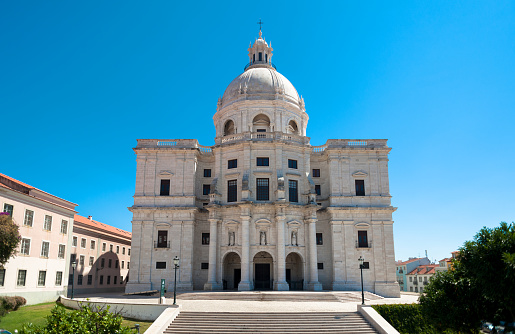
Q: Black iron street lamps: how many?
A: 3